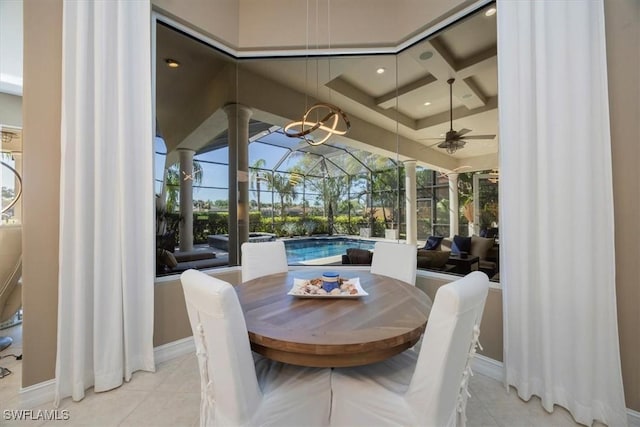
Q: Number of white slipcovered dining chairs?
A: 4